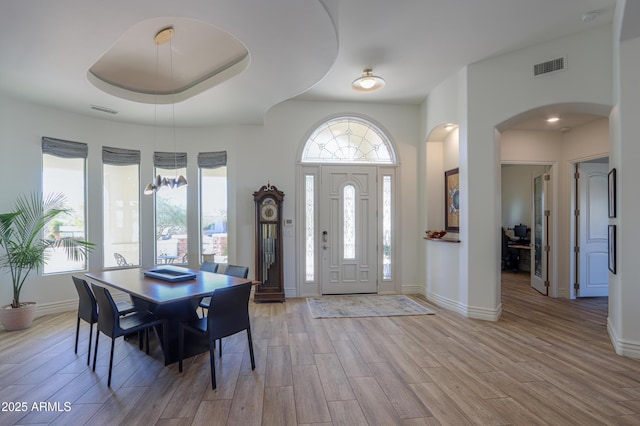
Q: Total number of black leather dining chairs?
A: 5